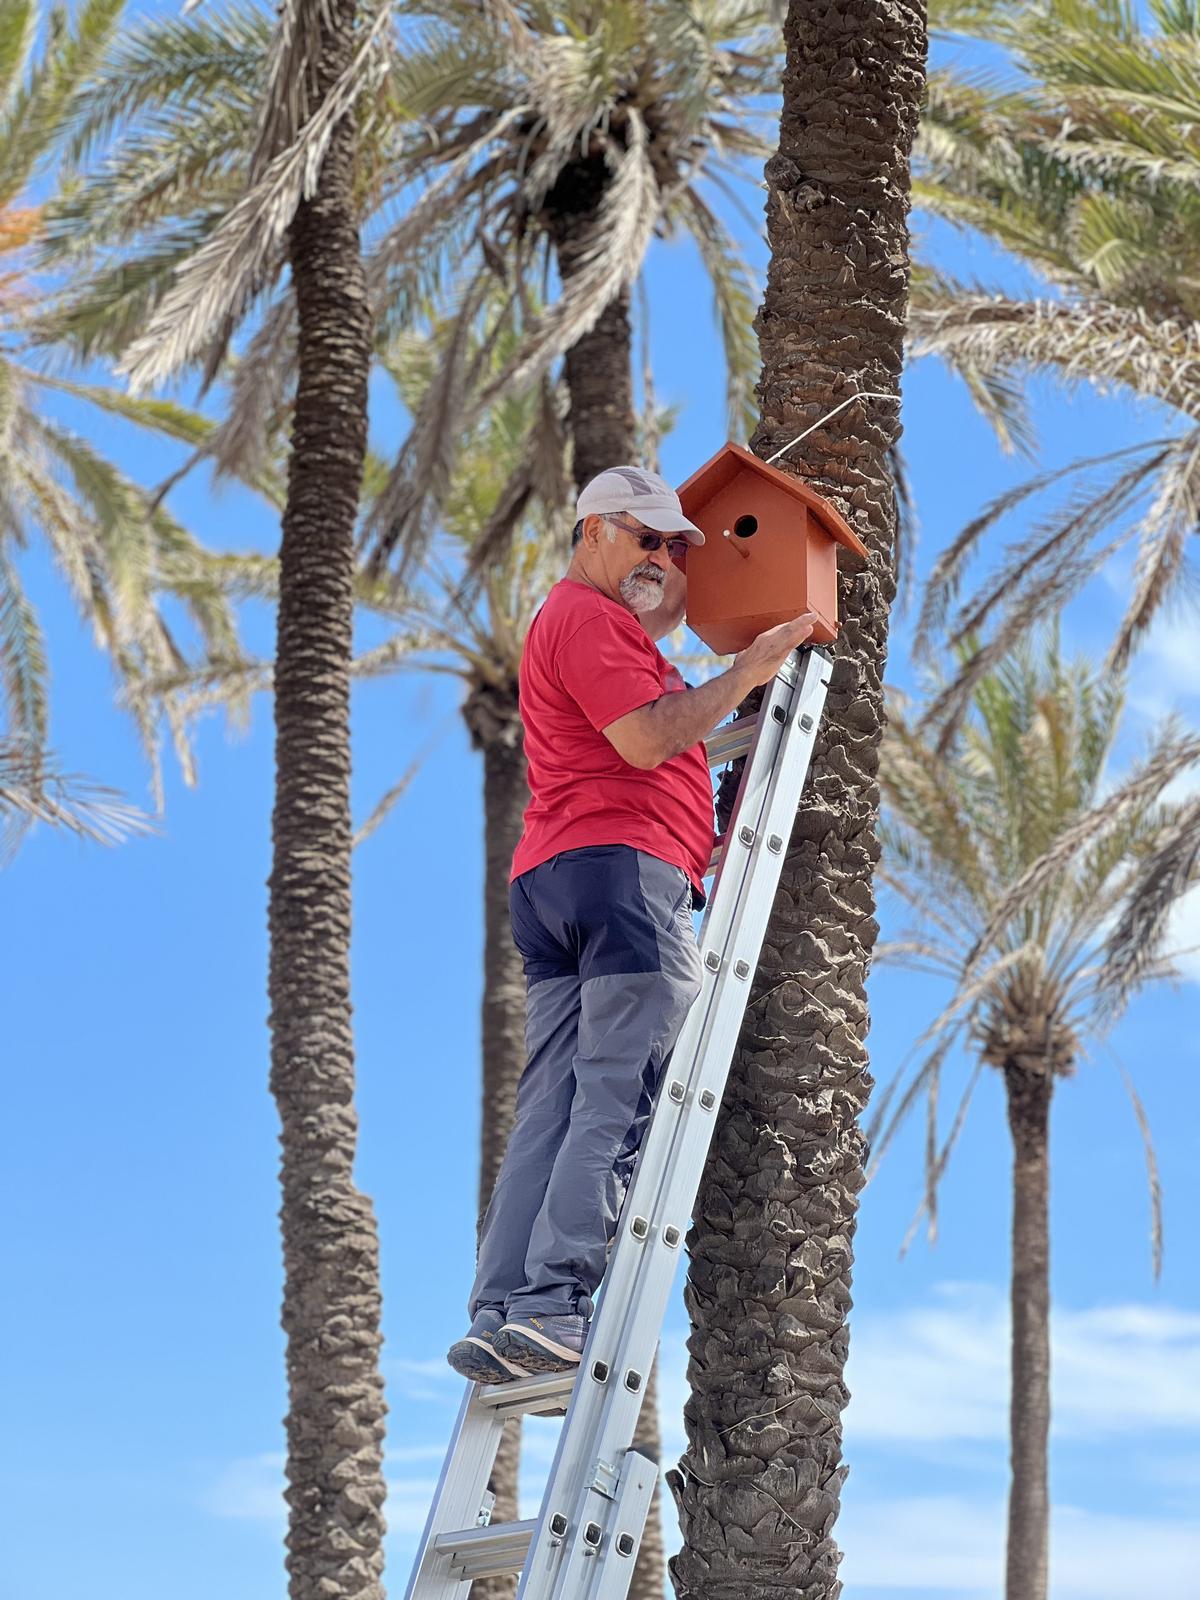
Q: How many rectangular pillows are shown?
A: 0